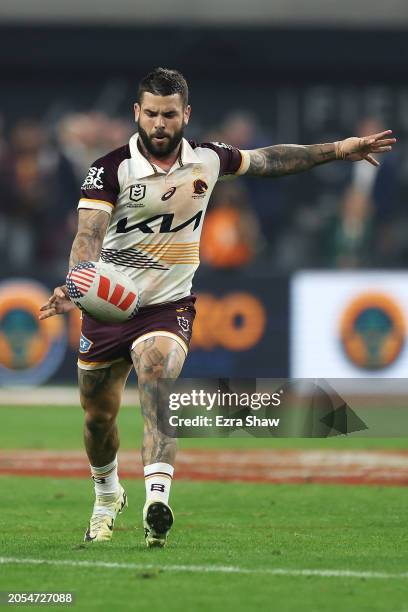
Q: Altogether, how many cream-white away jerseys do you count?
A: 1